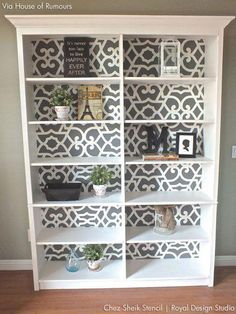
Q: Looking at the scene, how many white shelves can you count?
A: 12